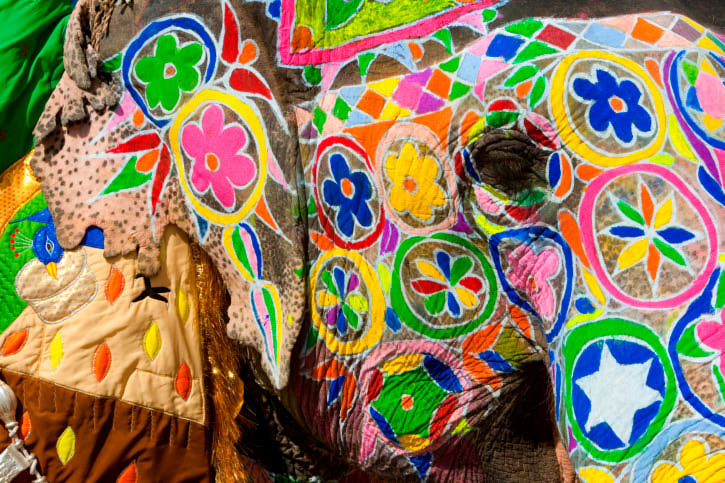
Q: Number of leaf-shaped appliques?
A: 10